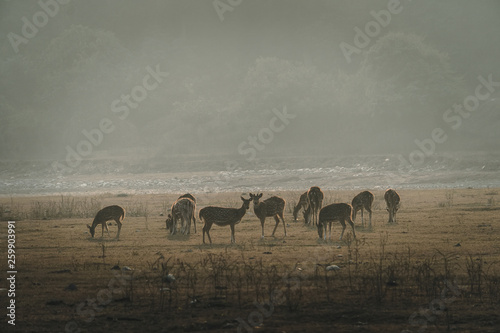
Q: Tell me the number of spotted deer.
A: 10